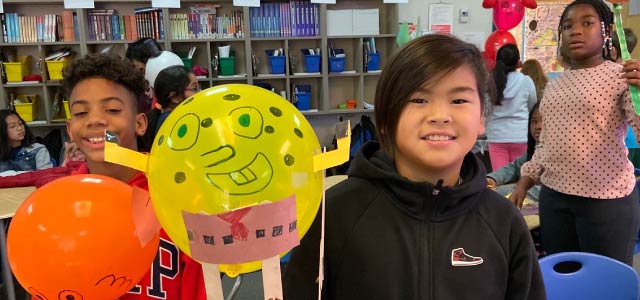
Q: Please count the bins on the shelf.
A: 11